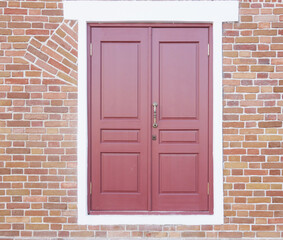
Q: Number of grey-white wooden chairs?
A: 0